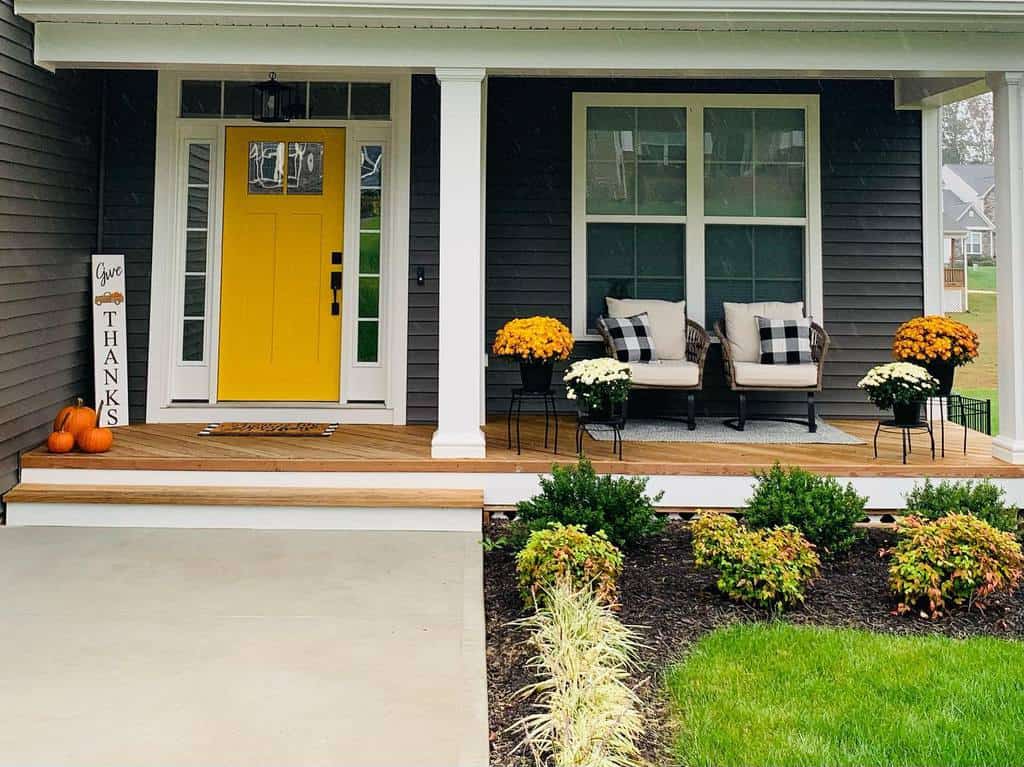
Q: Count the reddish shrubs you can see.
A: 3